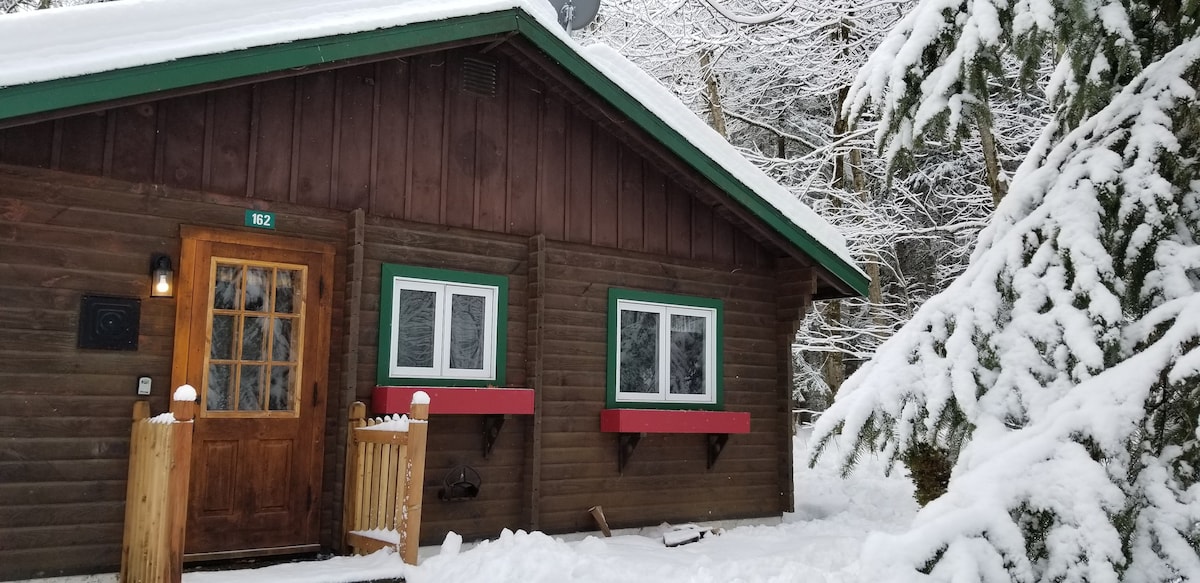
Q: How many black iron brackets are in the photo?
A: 3